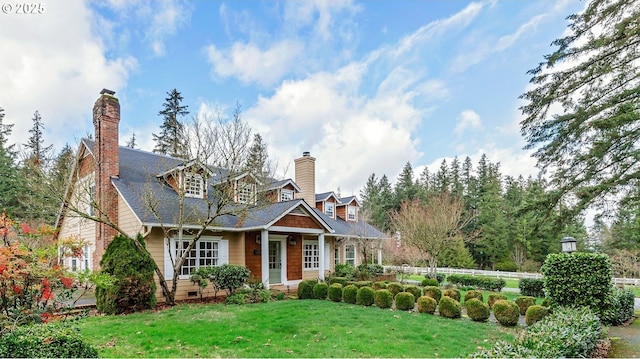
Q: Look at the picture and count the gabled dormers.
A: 5